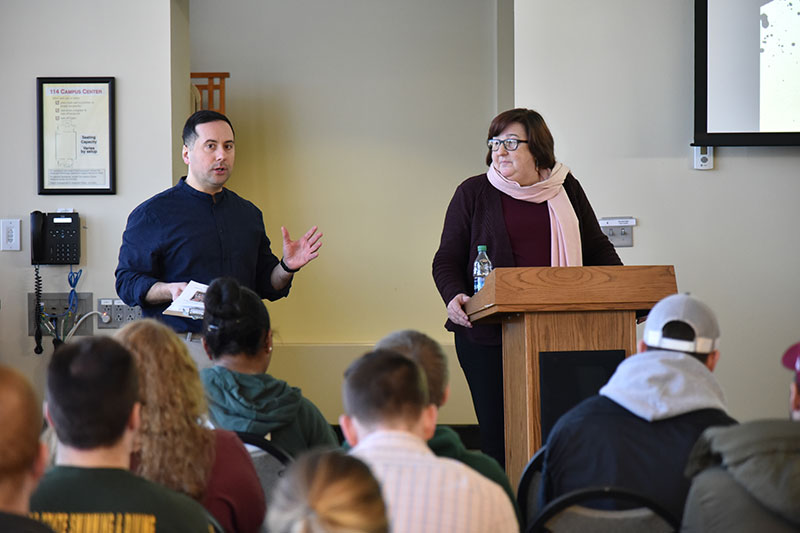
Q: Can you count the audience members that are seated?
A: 9